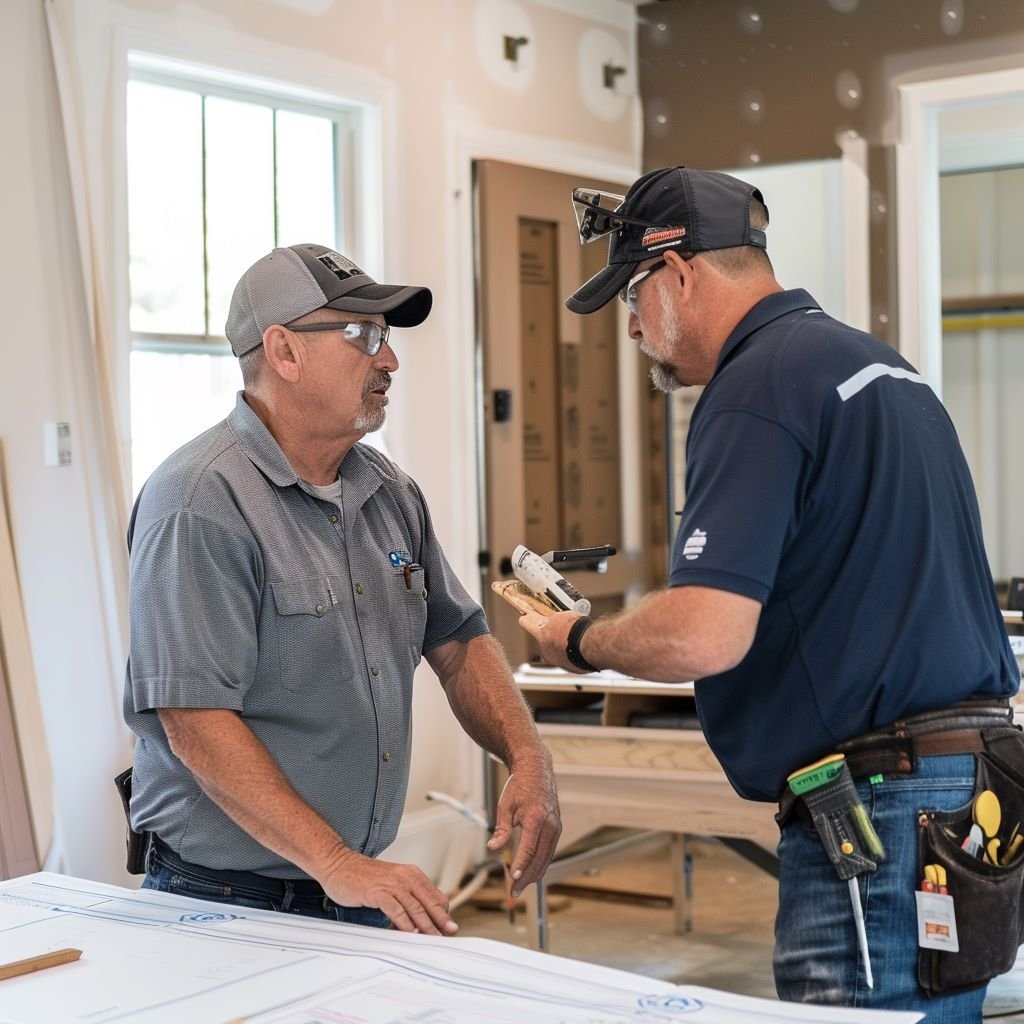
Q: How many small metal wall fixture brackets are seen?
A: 2